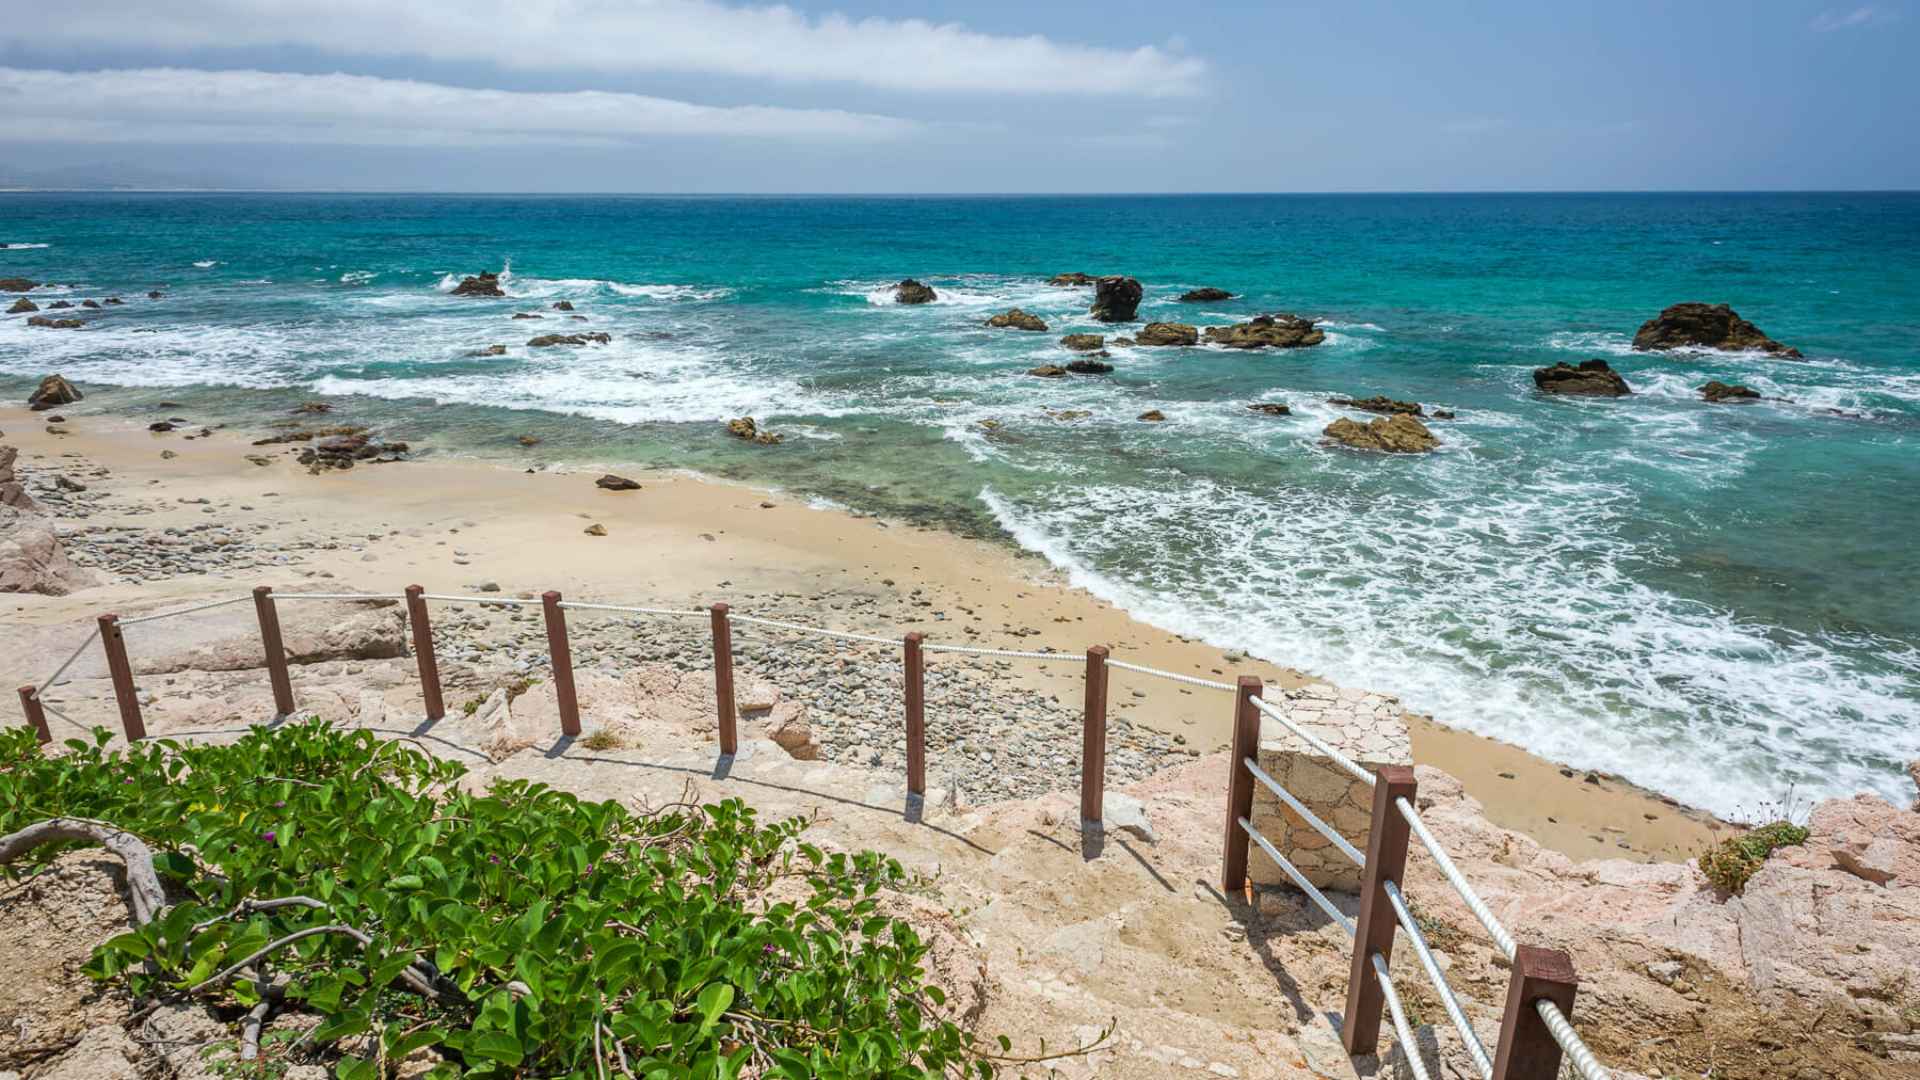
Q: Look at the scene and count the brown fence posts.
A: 11